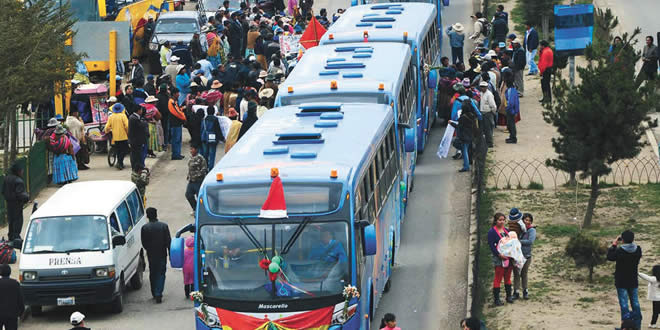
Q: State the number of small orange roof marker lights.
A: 9